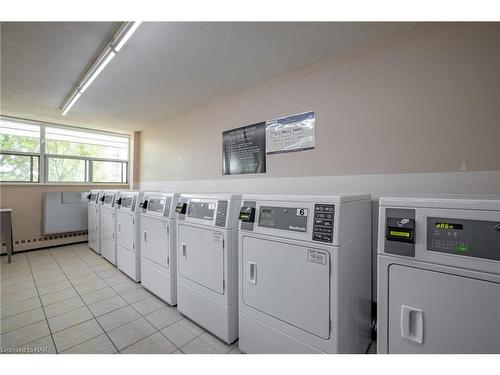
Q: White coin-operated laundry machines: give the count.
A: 7